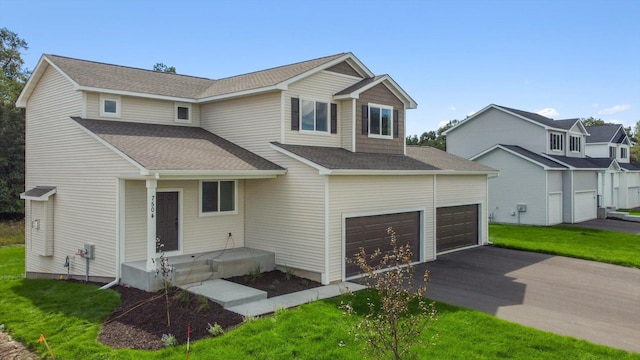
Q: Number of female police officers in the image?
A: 0